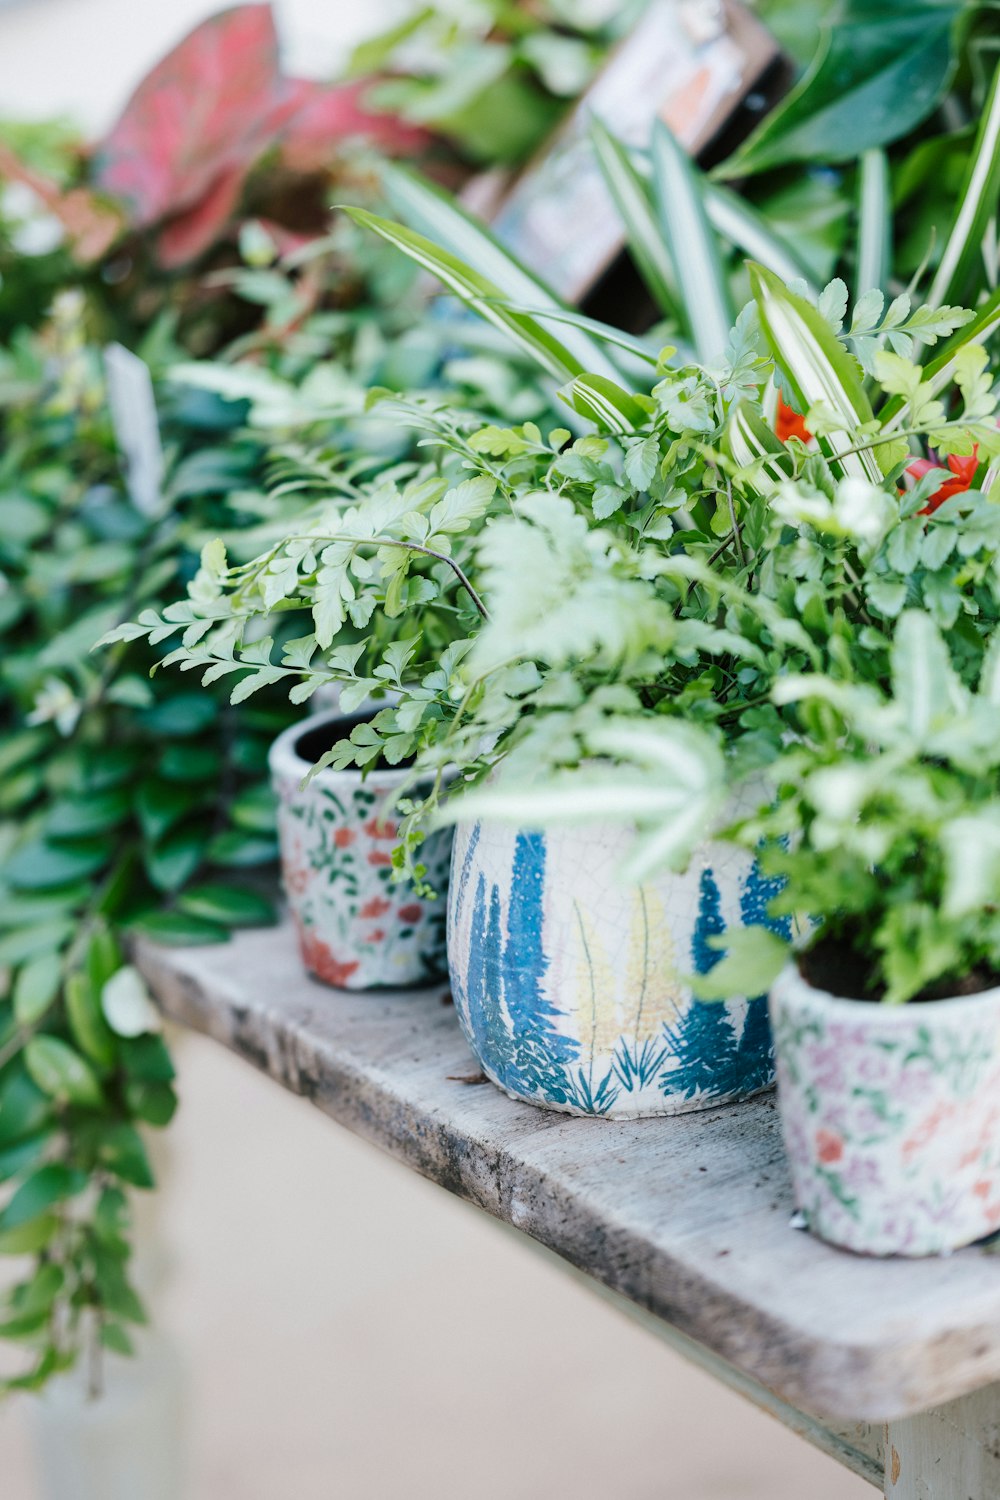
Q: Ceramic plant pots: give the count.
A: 3